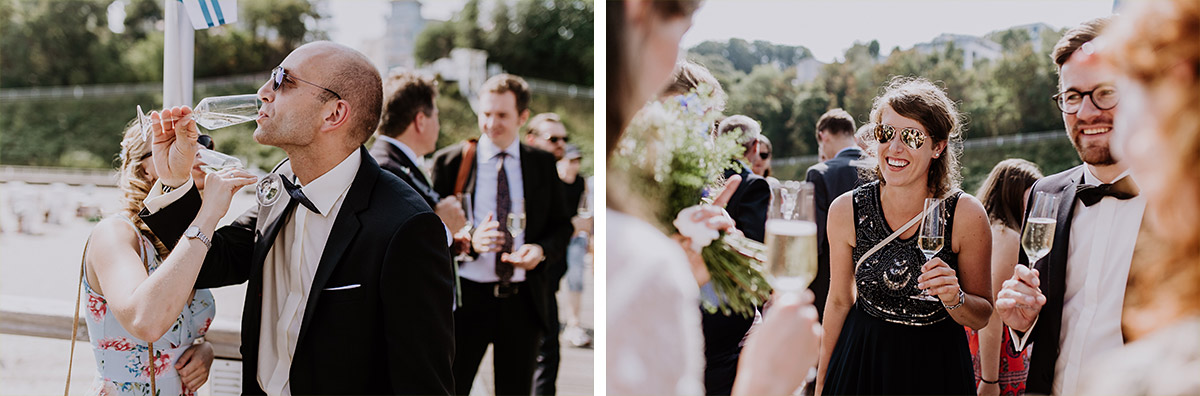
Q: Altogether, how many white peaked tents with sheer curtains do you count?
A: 0